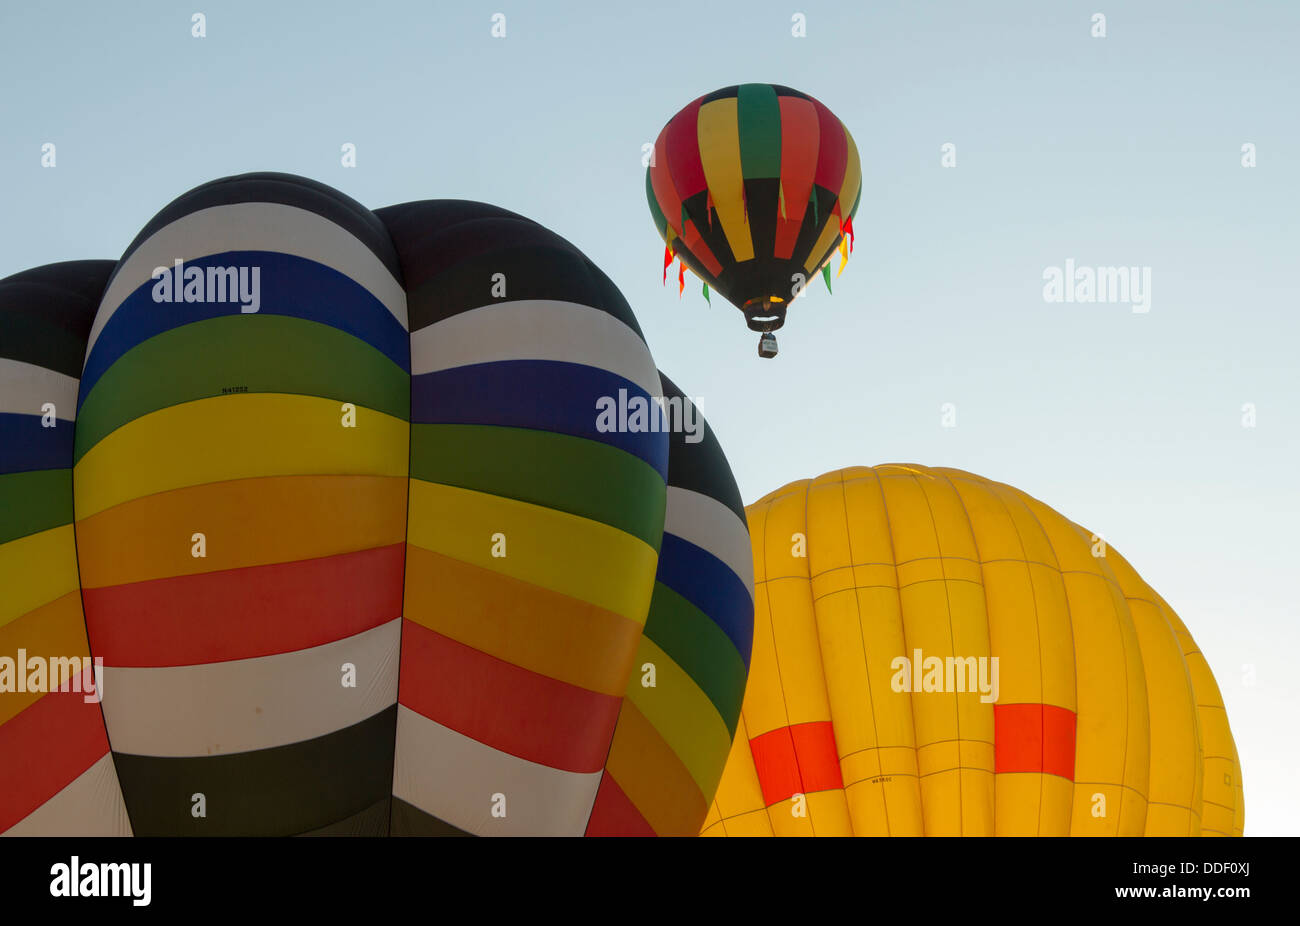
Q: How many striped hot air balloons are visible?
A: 2